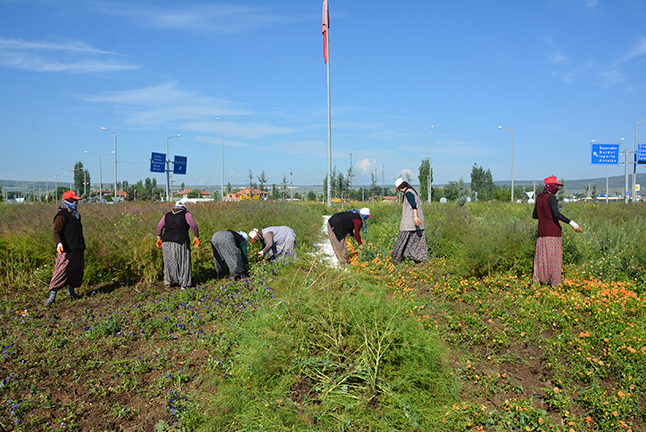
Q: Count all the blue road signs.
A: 4